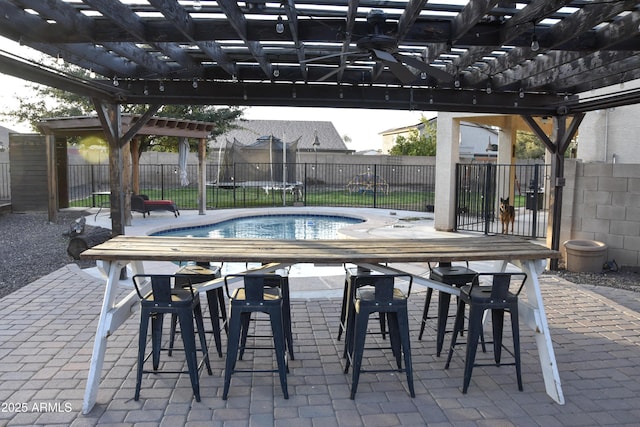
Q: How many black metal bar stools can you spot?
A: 8